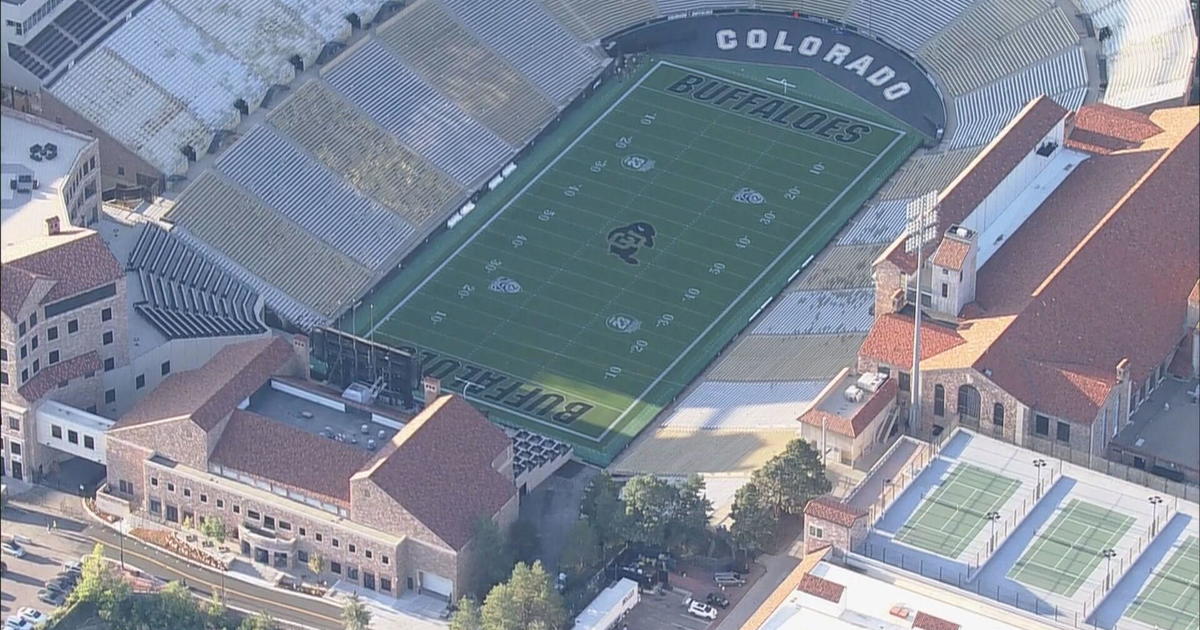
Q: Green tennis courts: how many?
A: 3